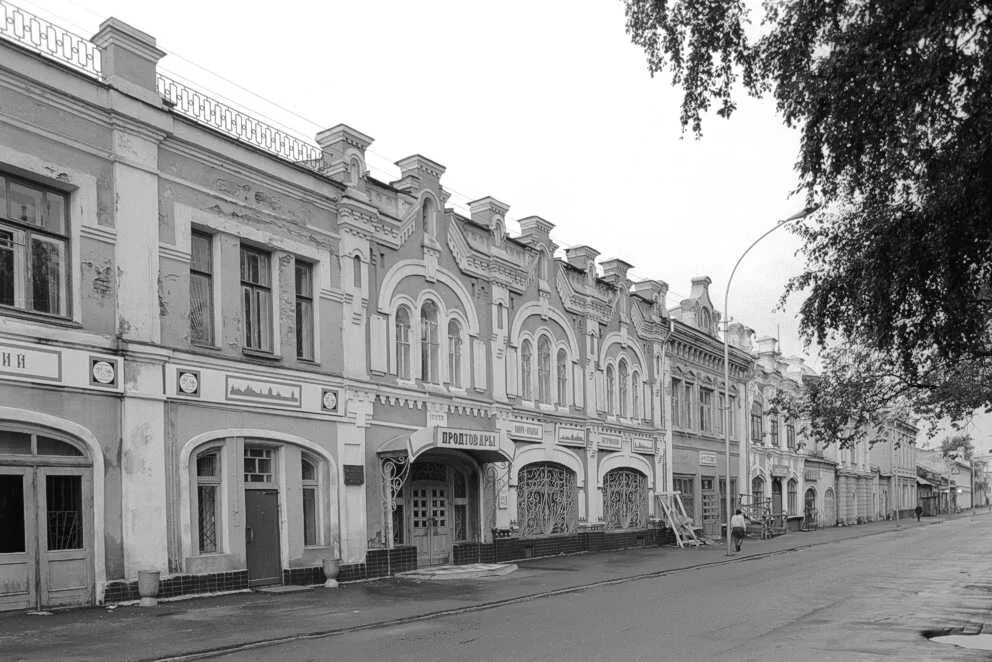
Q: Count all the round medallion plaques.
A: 3